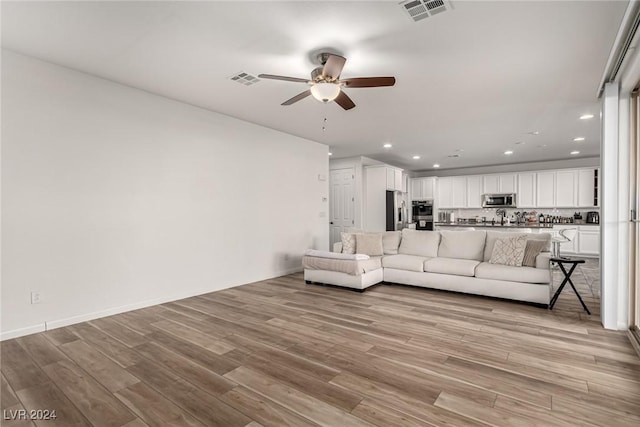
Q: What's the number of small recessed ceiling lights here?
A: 8